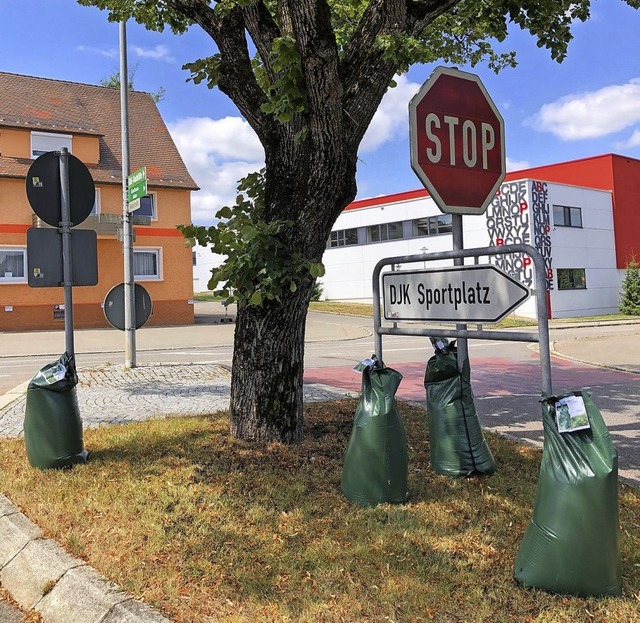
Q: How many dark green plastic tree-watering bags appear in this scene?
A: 4